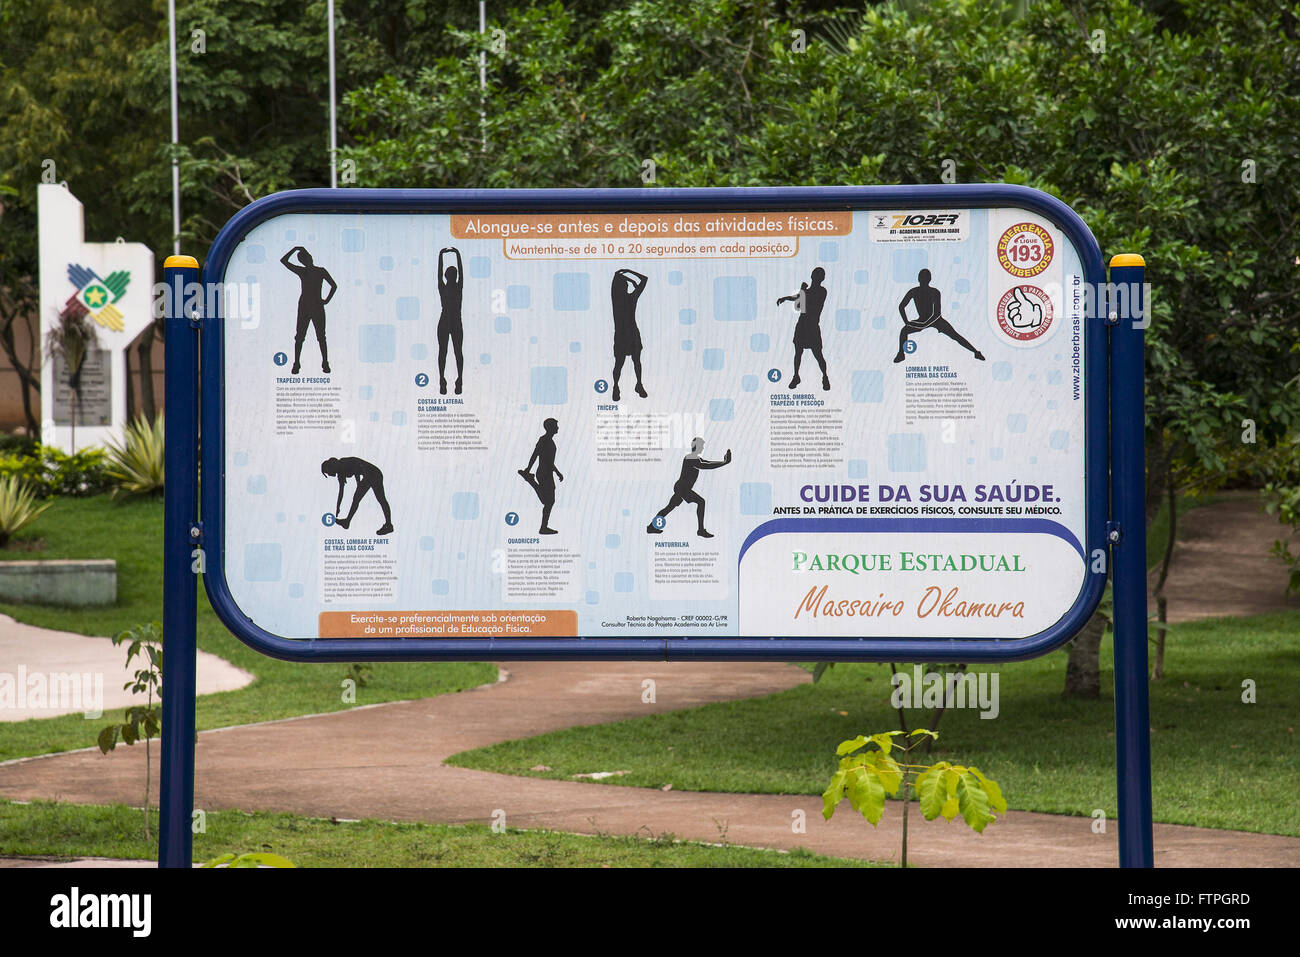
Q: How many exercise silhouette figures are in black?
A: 8